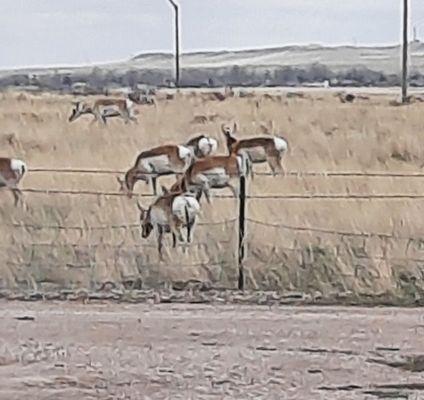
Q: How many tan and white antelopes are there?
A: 7